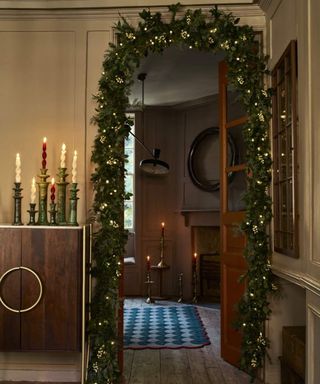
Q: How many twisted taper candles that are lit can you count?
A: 6